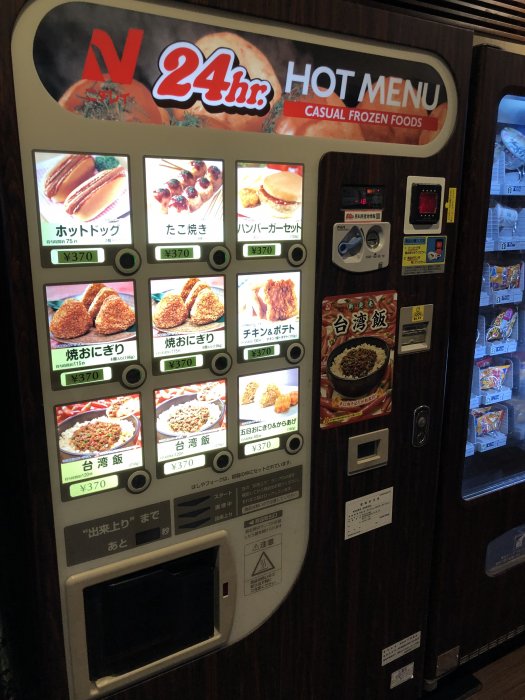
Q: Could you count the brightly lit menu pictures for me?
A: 9